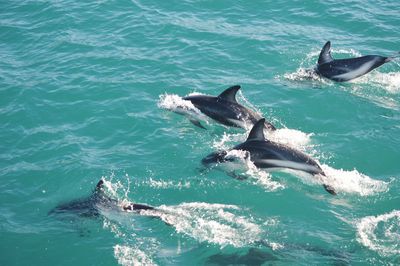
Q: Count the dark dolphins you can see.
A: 4